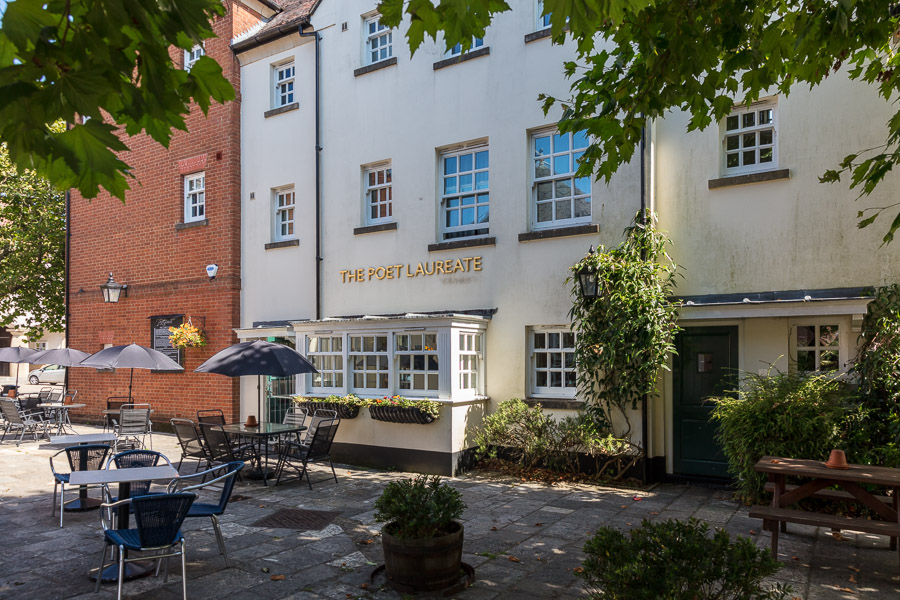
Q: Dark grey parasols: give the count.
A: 4